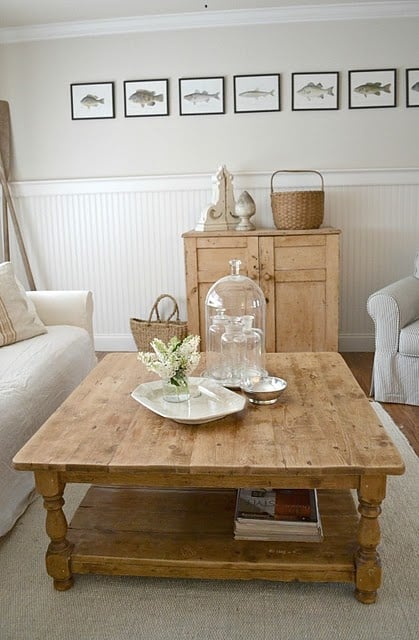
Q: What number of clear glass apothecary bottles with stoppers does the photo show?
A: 3